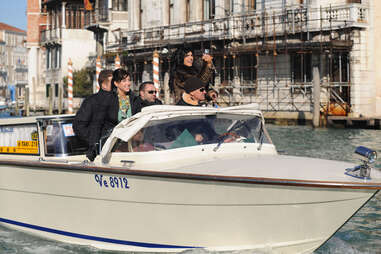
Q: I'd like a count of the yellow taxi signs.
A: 1